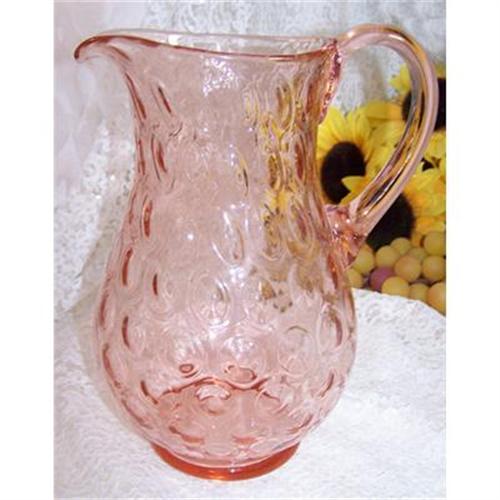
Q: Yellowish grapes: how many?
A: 11